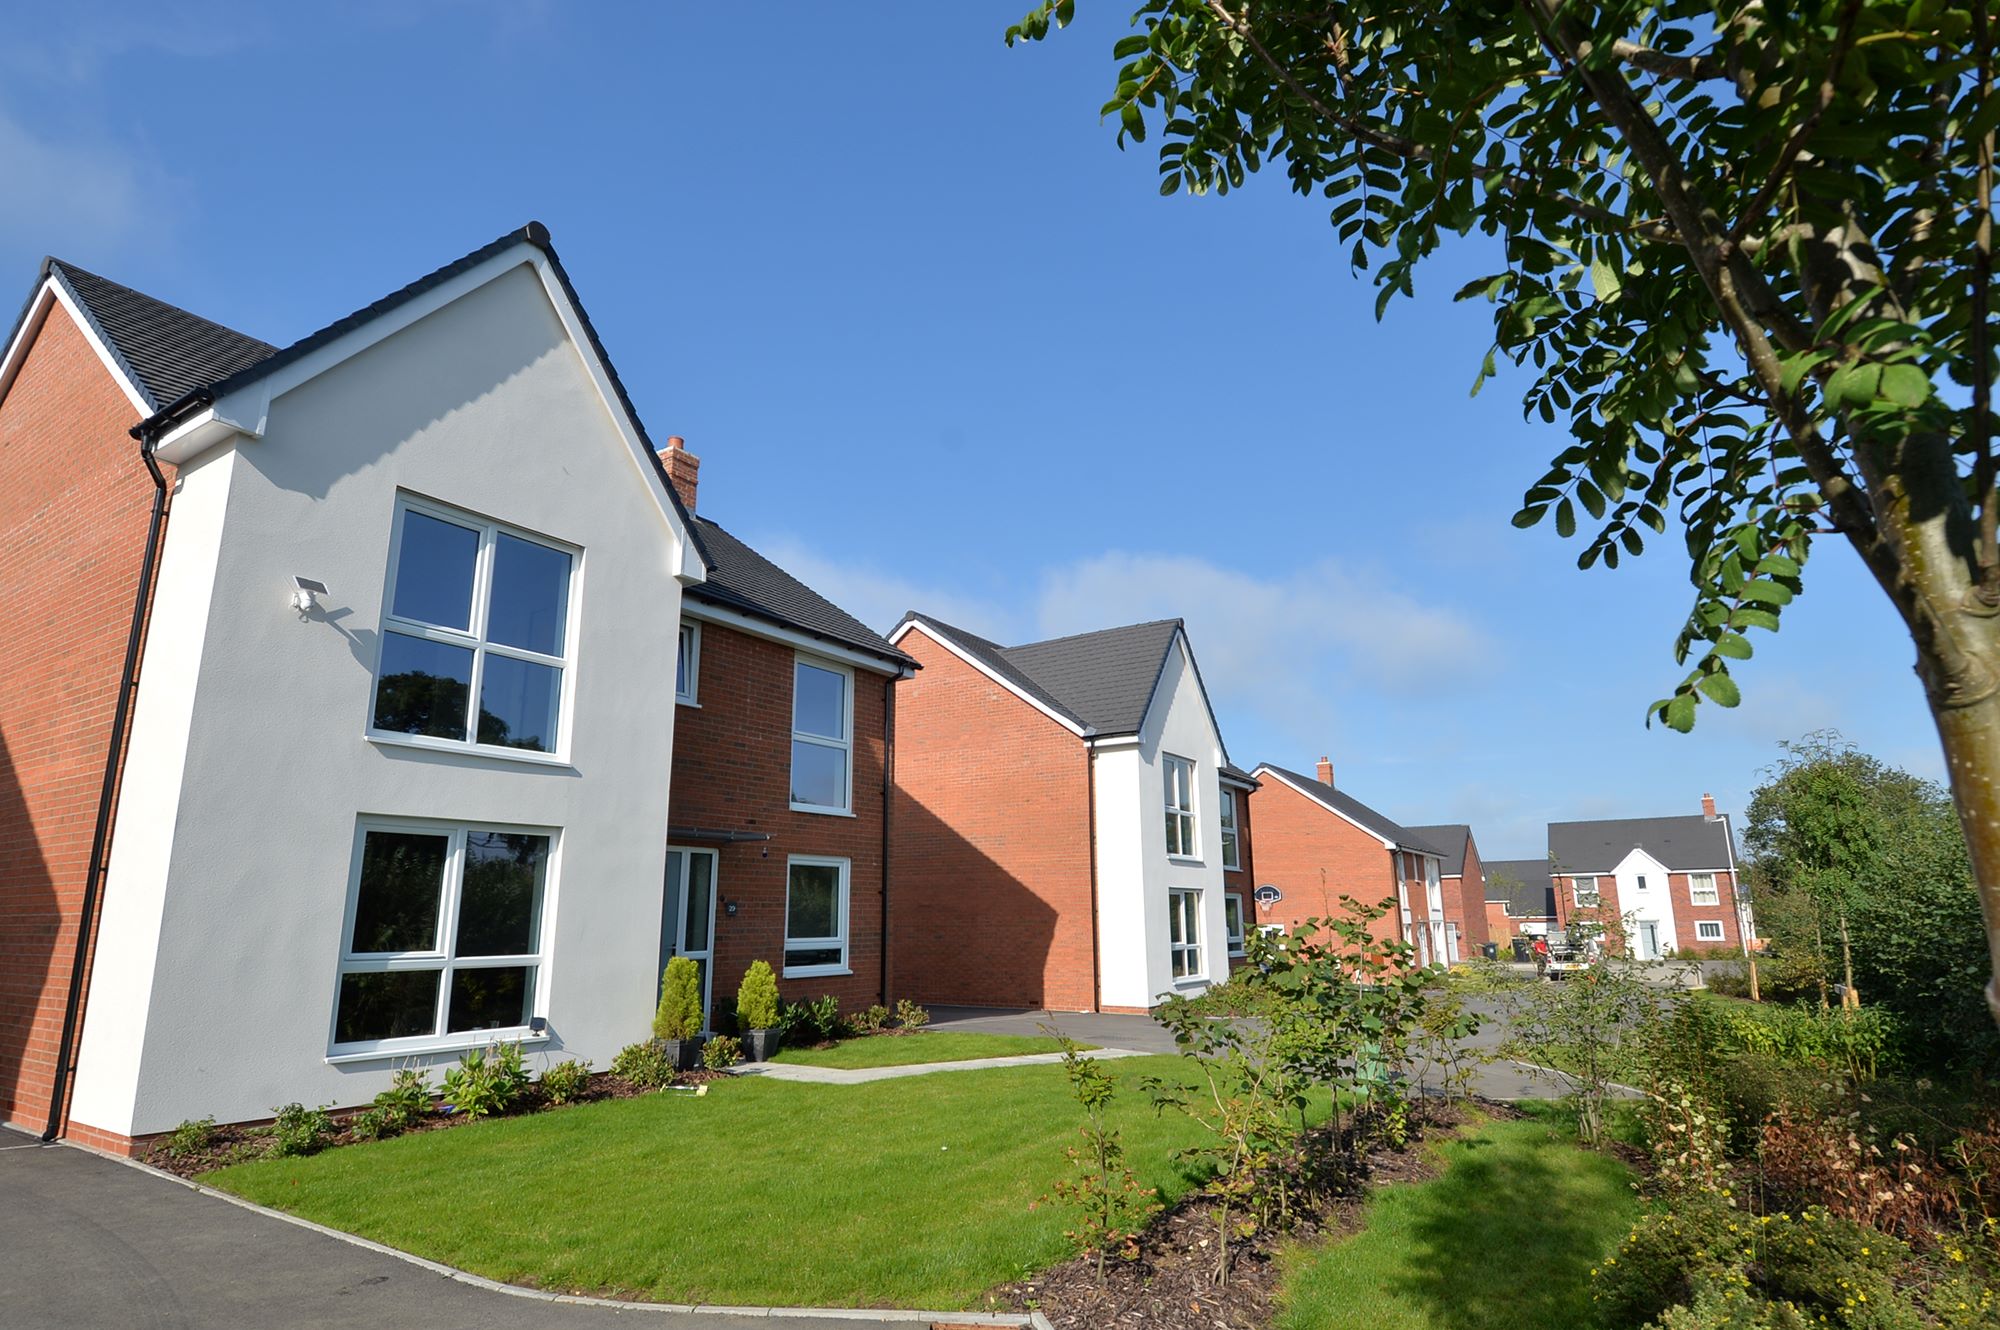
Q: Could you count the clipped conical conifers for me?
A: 2